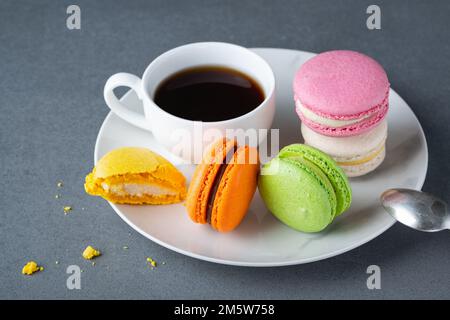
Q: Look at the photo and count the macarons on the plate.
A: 5